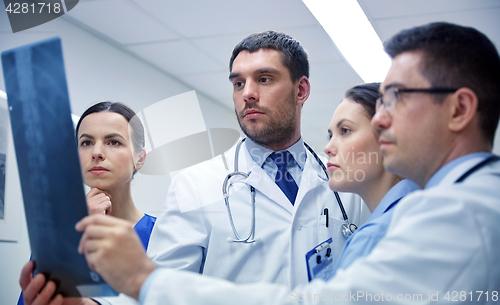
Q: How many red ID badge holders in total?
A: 0